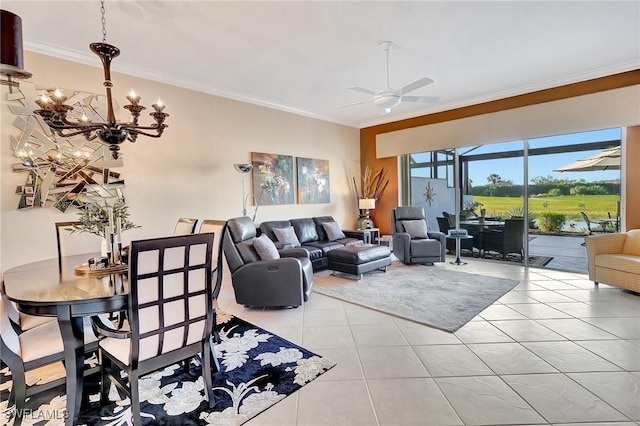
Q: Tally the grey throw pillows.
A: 4